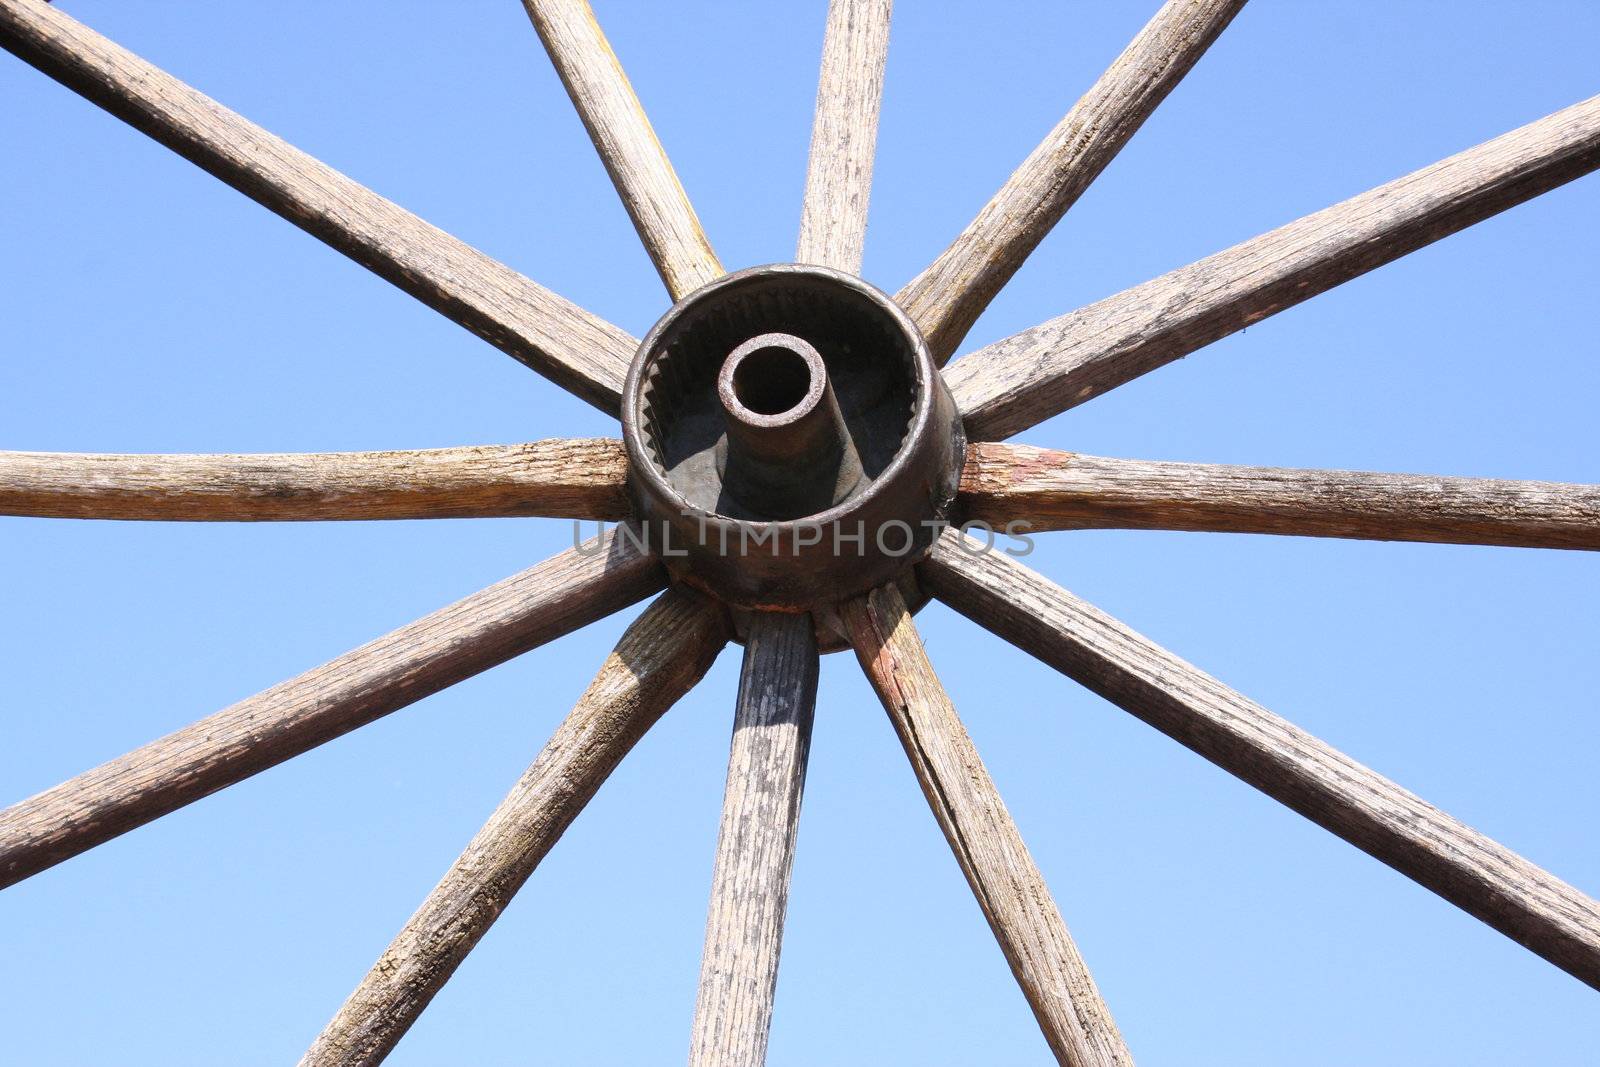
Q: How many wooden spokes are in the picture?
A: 12